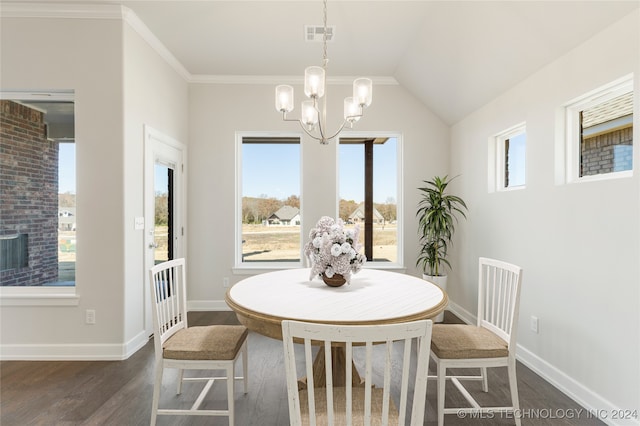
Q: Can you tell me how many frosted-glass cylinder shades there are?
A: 5